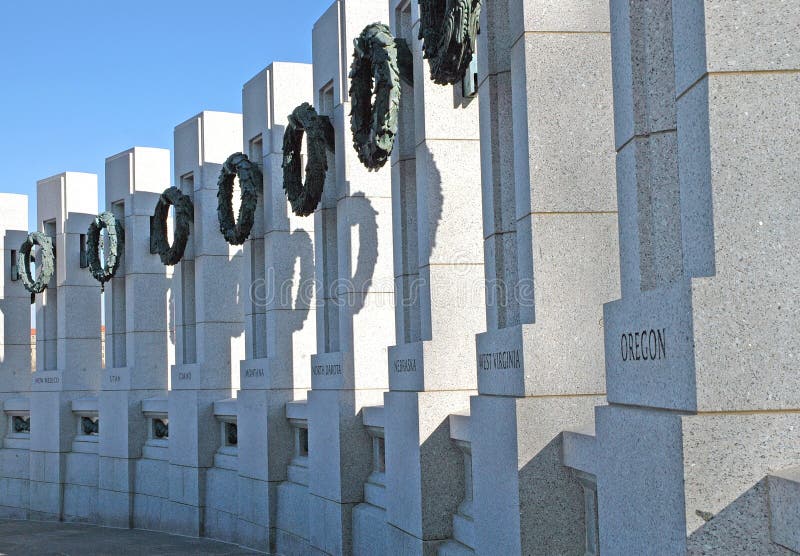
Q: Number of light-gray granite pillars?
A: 9